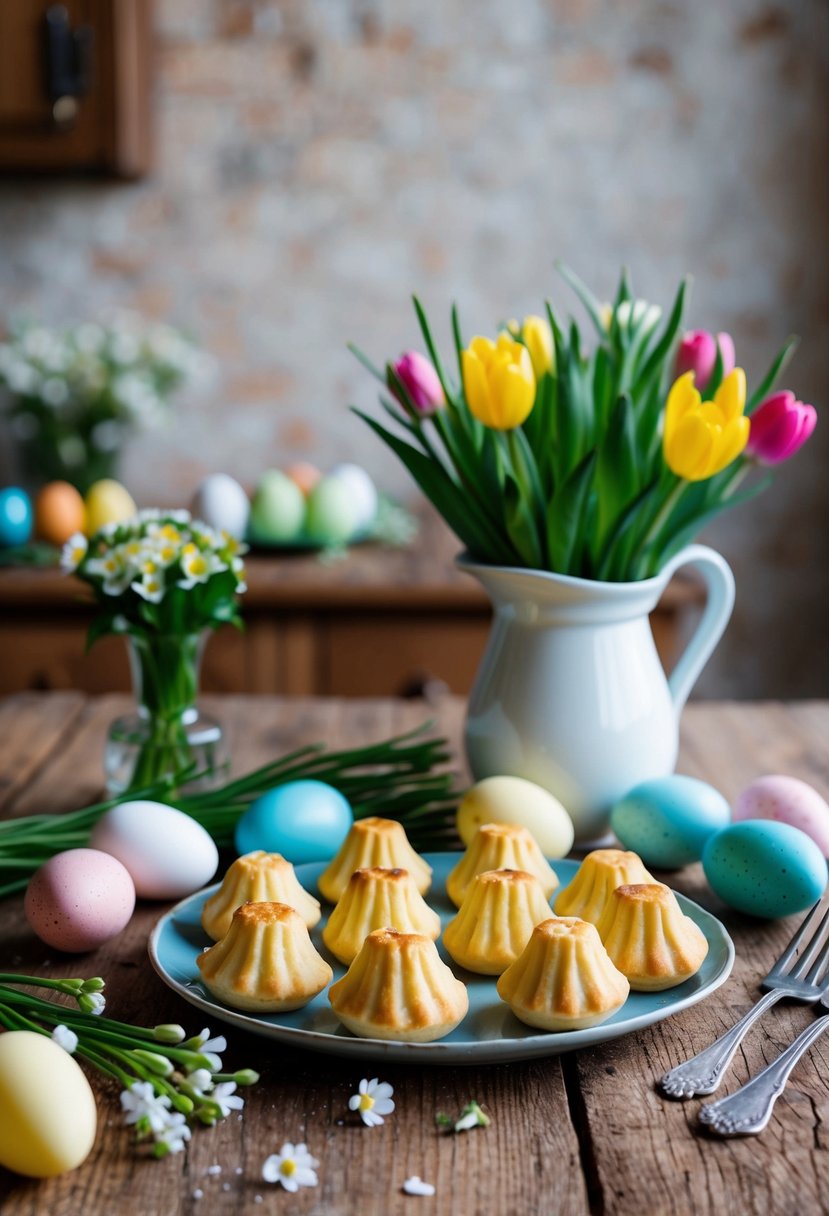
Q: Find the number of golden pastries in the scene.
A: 10